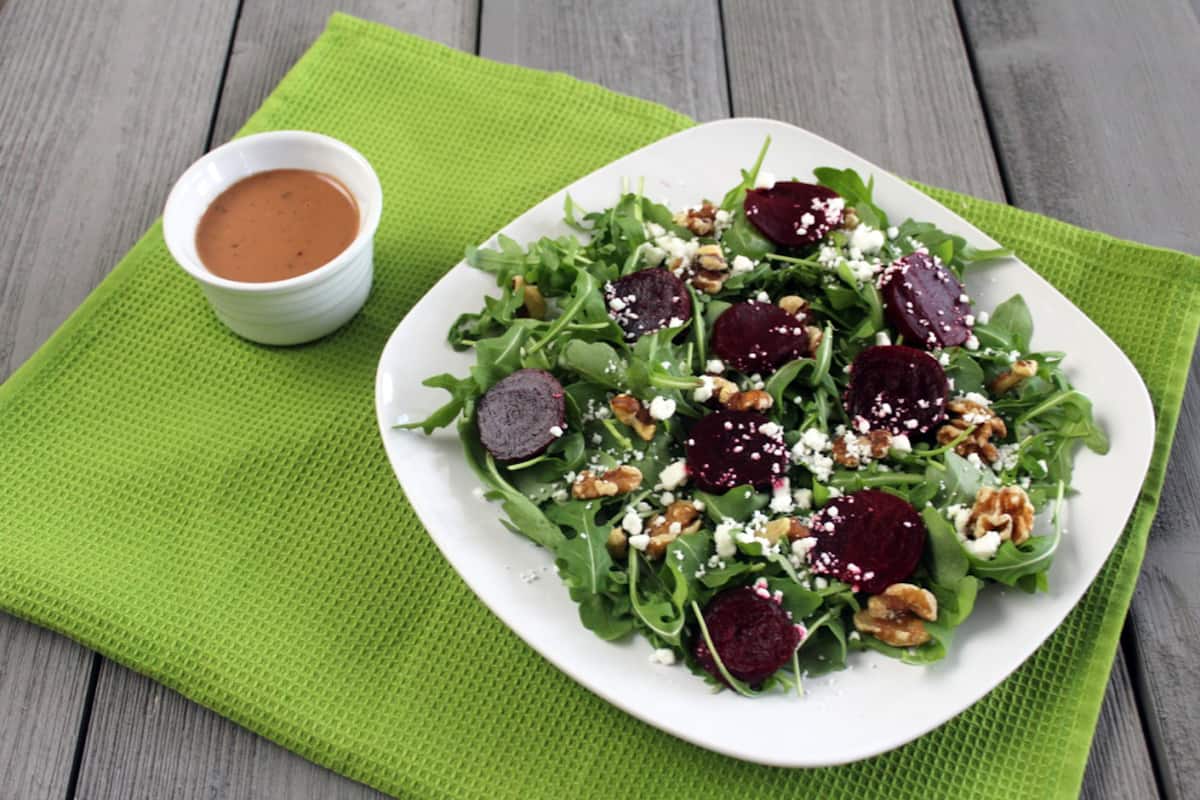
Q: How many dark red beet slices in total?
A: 9